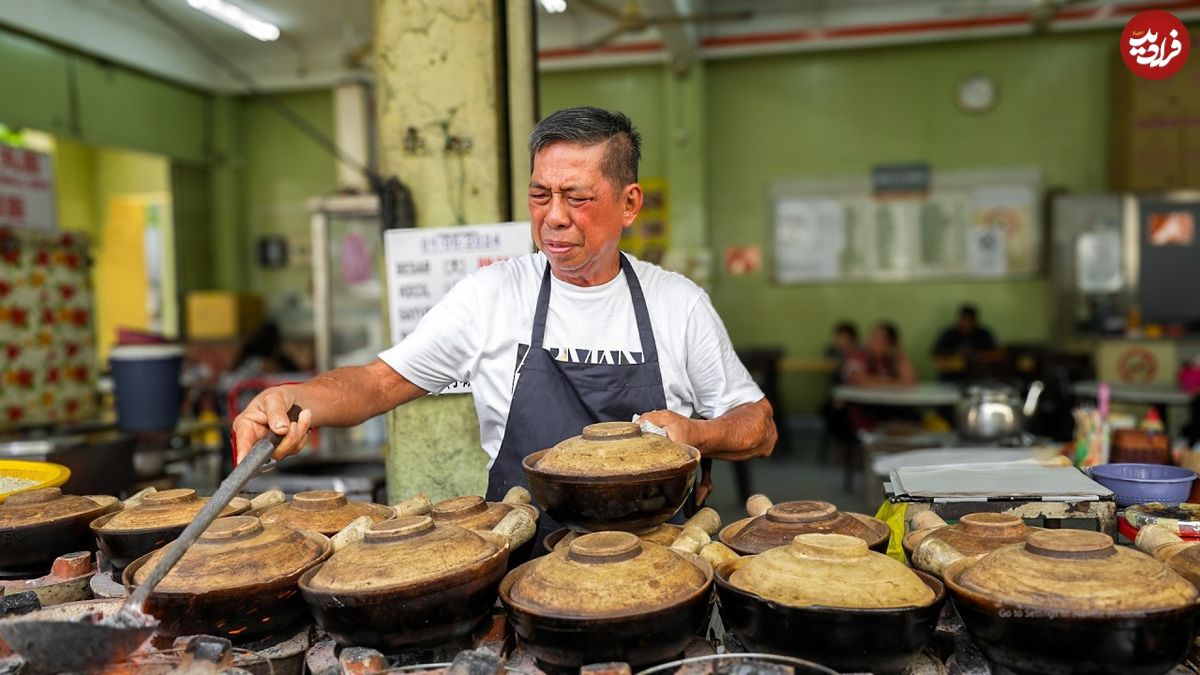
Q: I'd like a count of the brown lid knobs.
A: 12